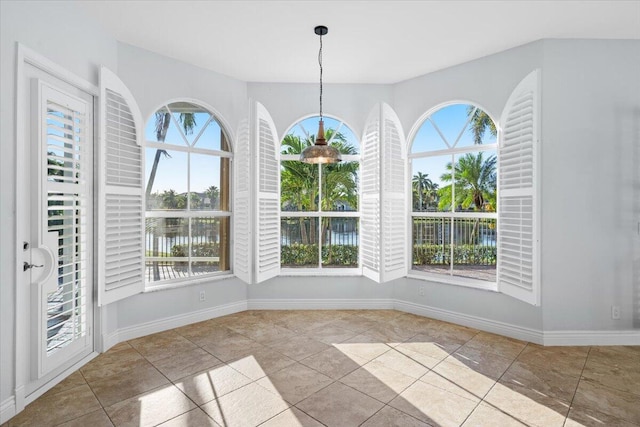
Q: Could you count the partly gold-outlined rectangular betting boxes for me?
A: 0